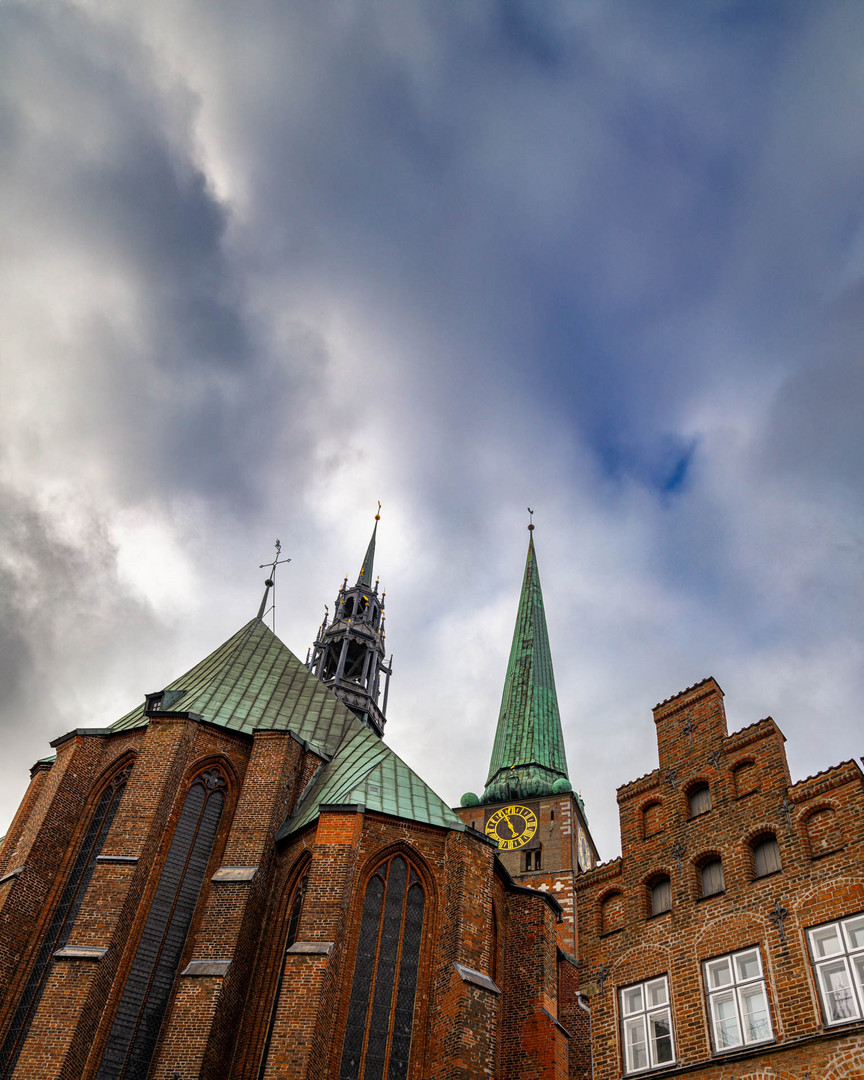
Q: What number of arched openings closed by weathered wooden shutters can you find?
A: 4